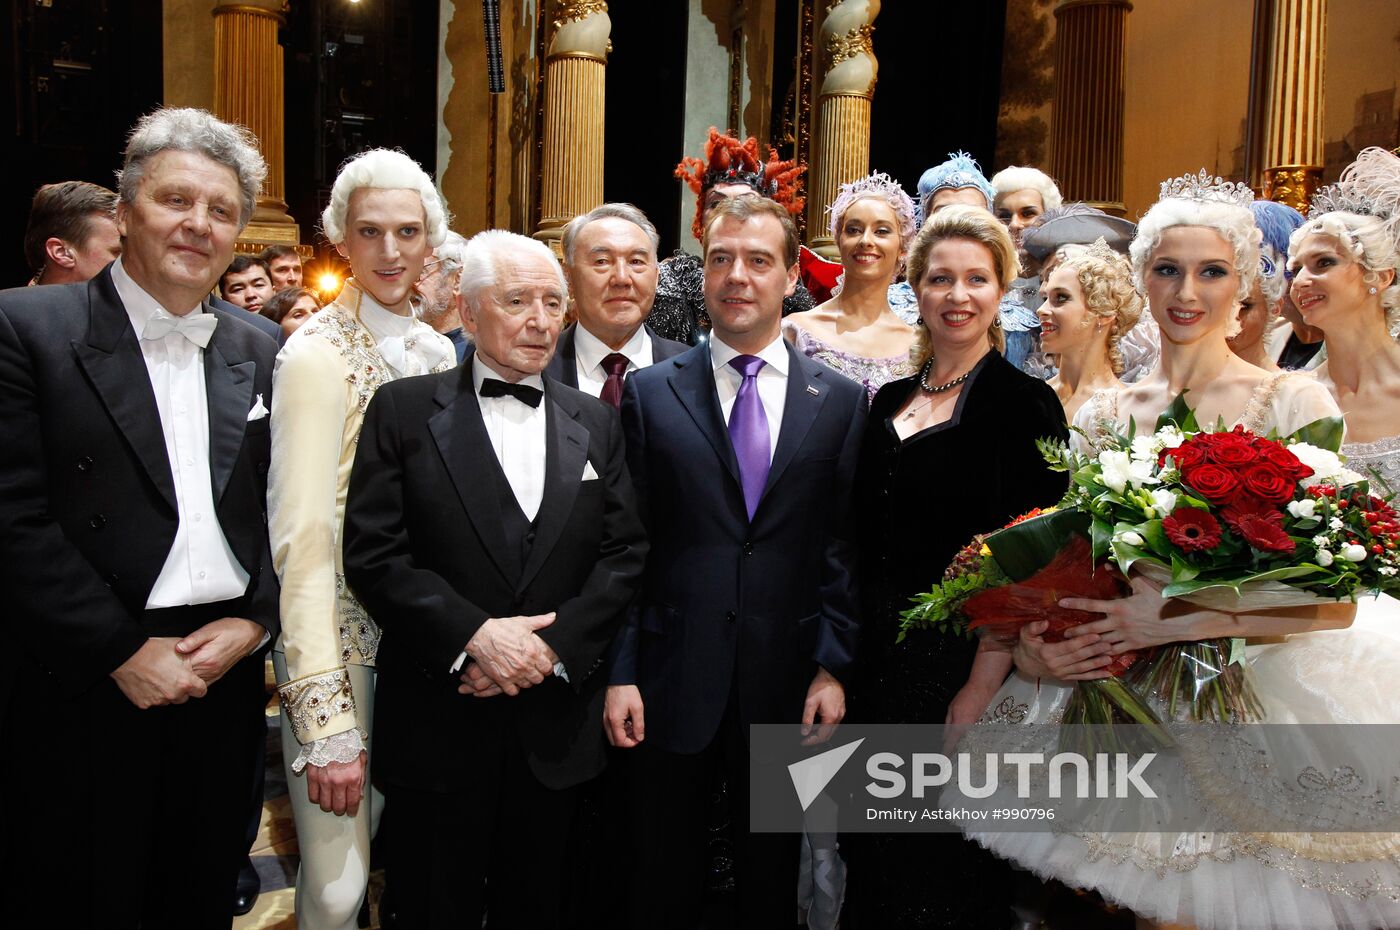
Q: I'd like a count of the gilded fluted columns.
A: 5